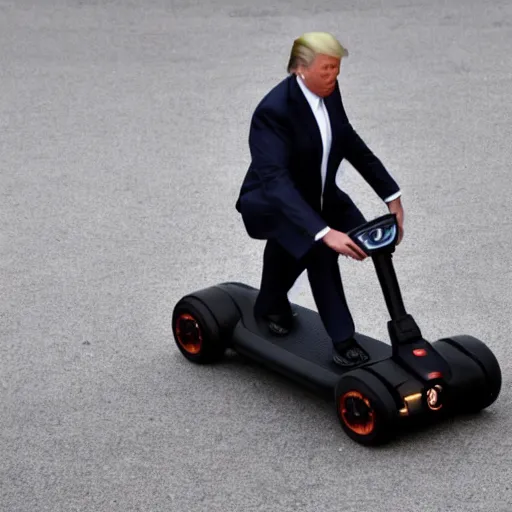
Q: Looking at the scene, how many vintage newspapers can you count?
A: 0